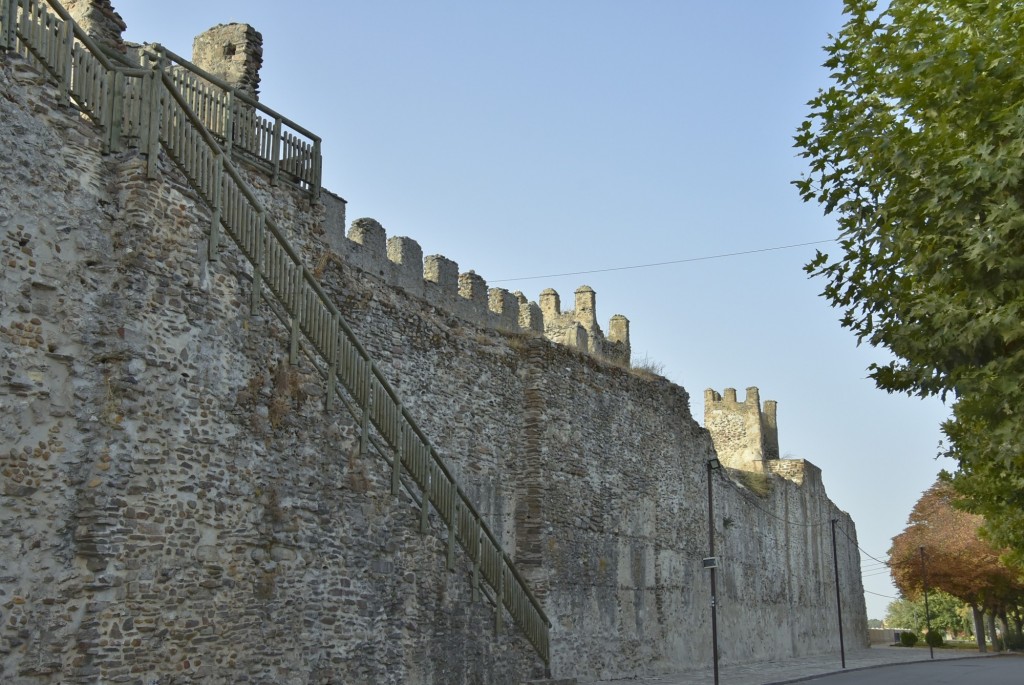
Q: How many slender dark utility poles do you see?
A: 3